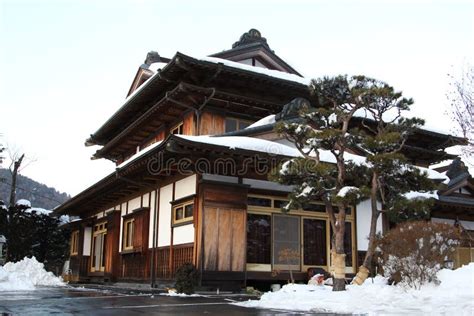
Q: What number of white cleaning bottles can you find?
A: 0